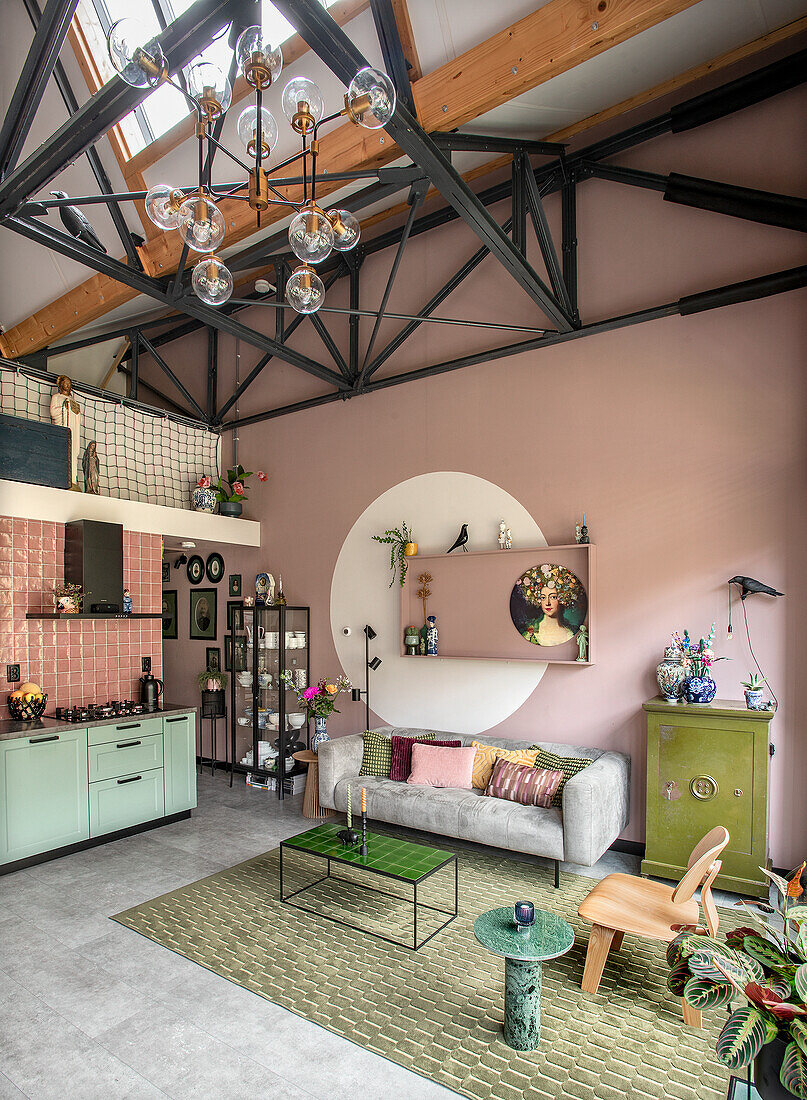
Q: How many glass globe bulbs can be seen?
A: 12